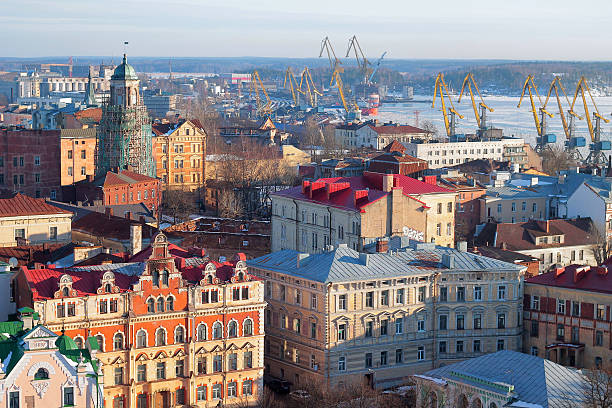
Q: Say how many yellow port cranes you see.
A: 9